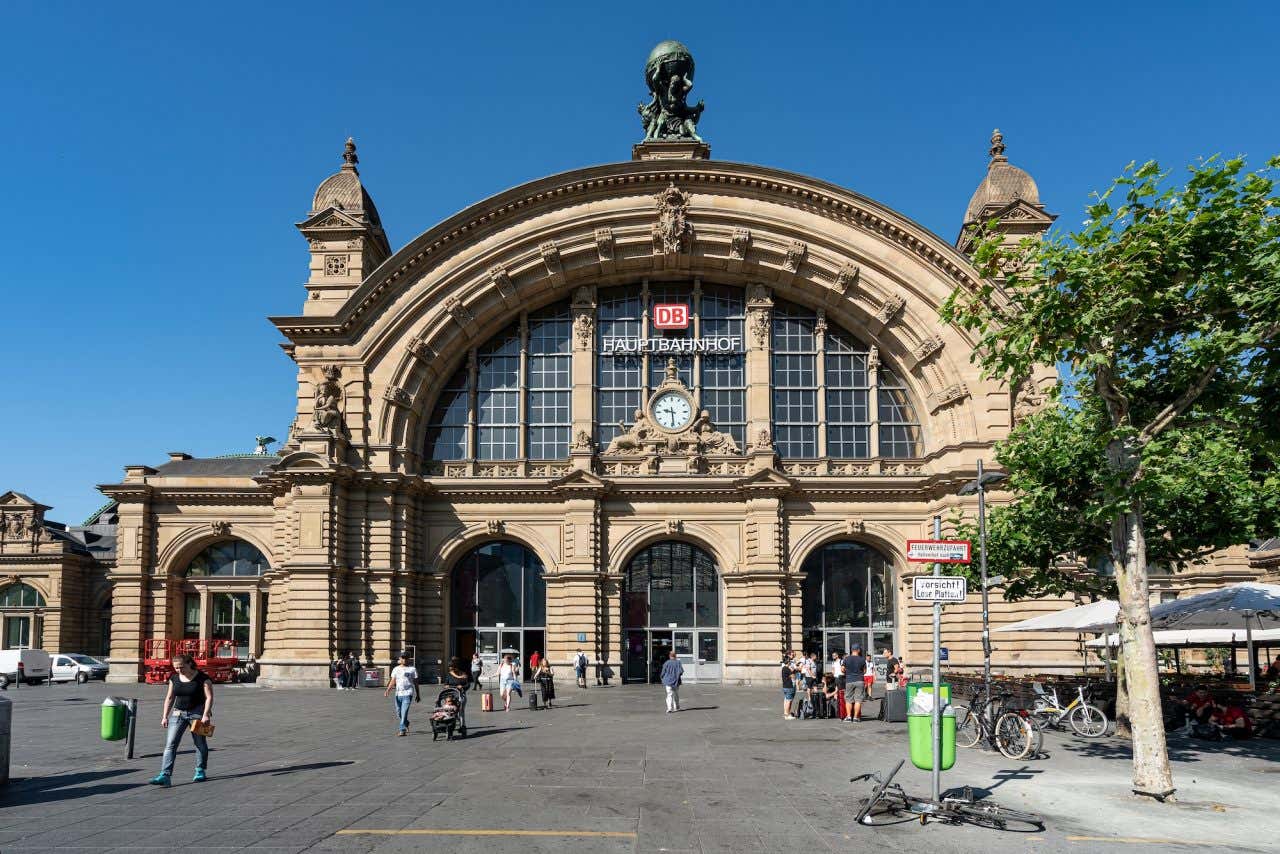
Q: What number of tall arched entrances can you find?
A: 3